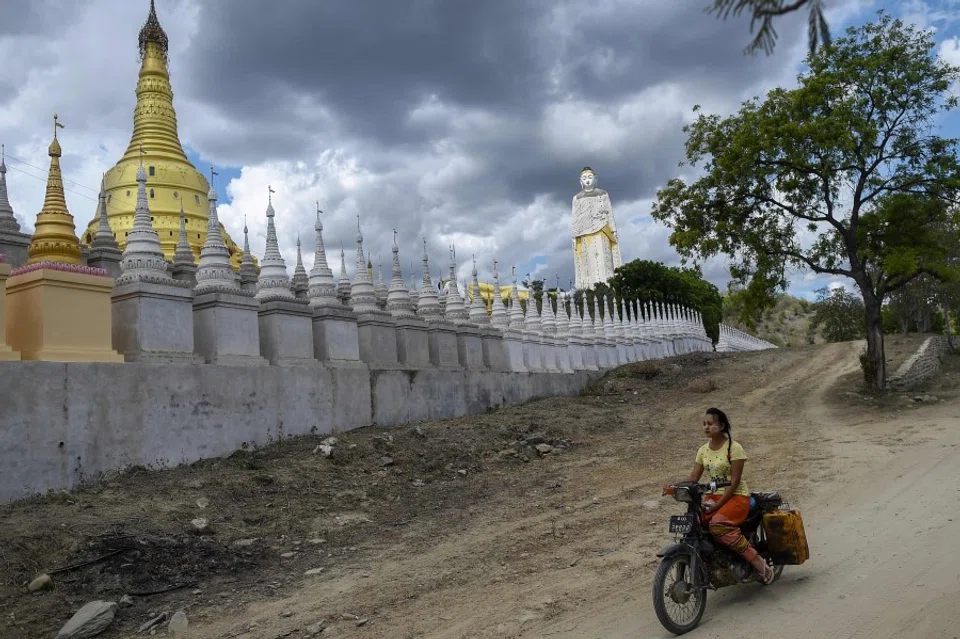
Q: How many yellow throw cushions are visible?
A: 0